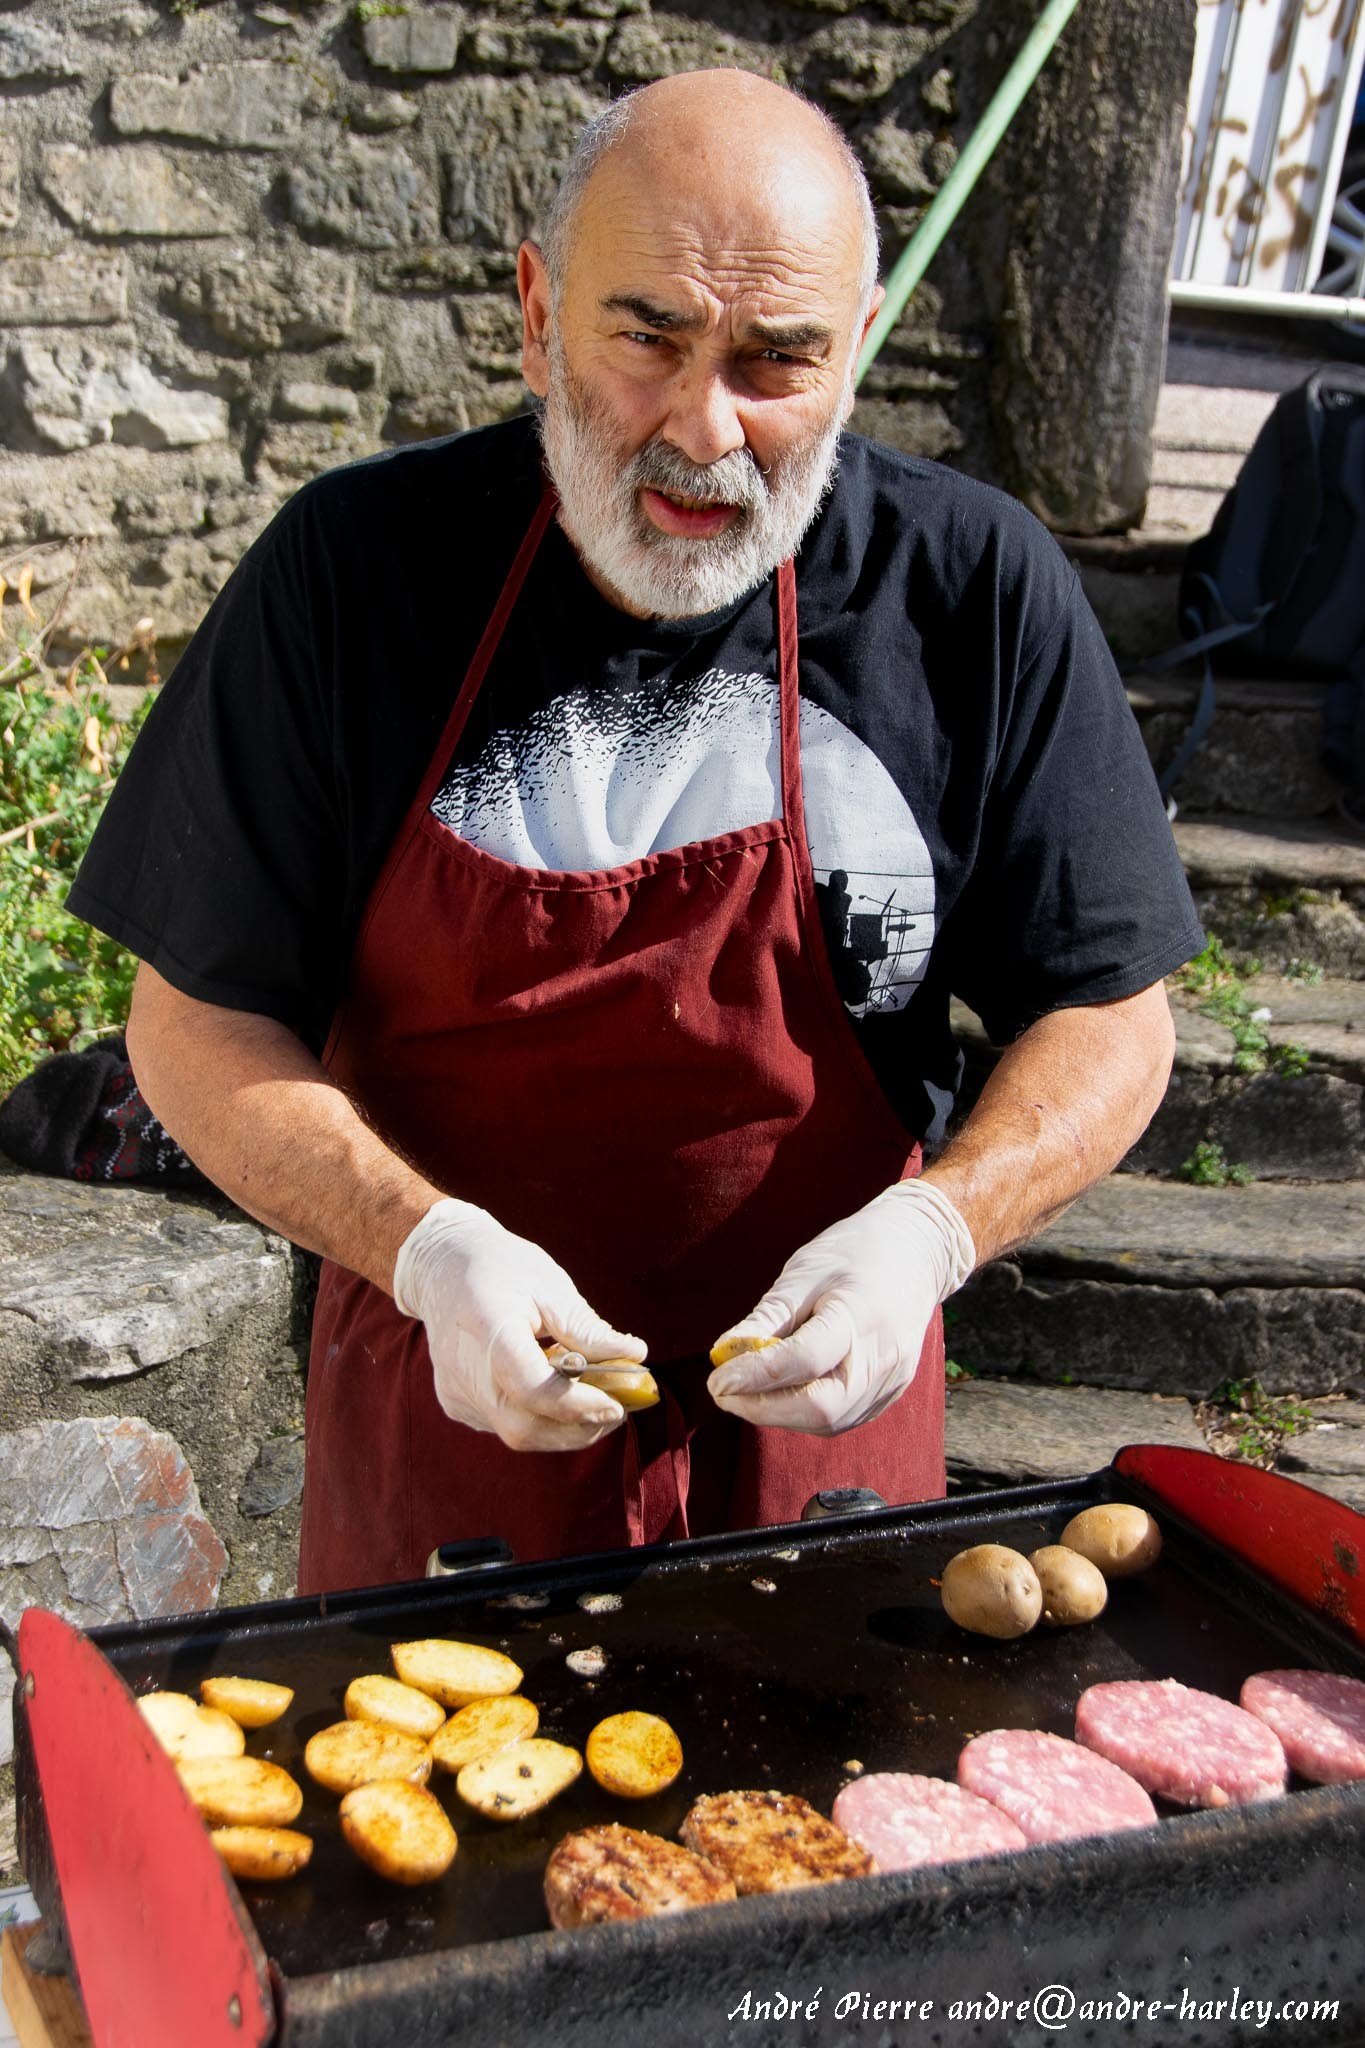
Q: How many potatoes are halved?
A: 11